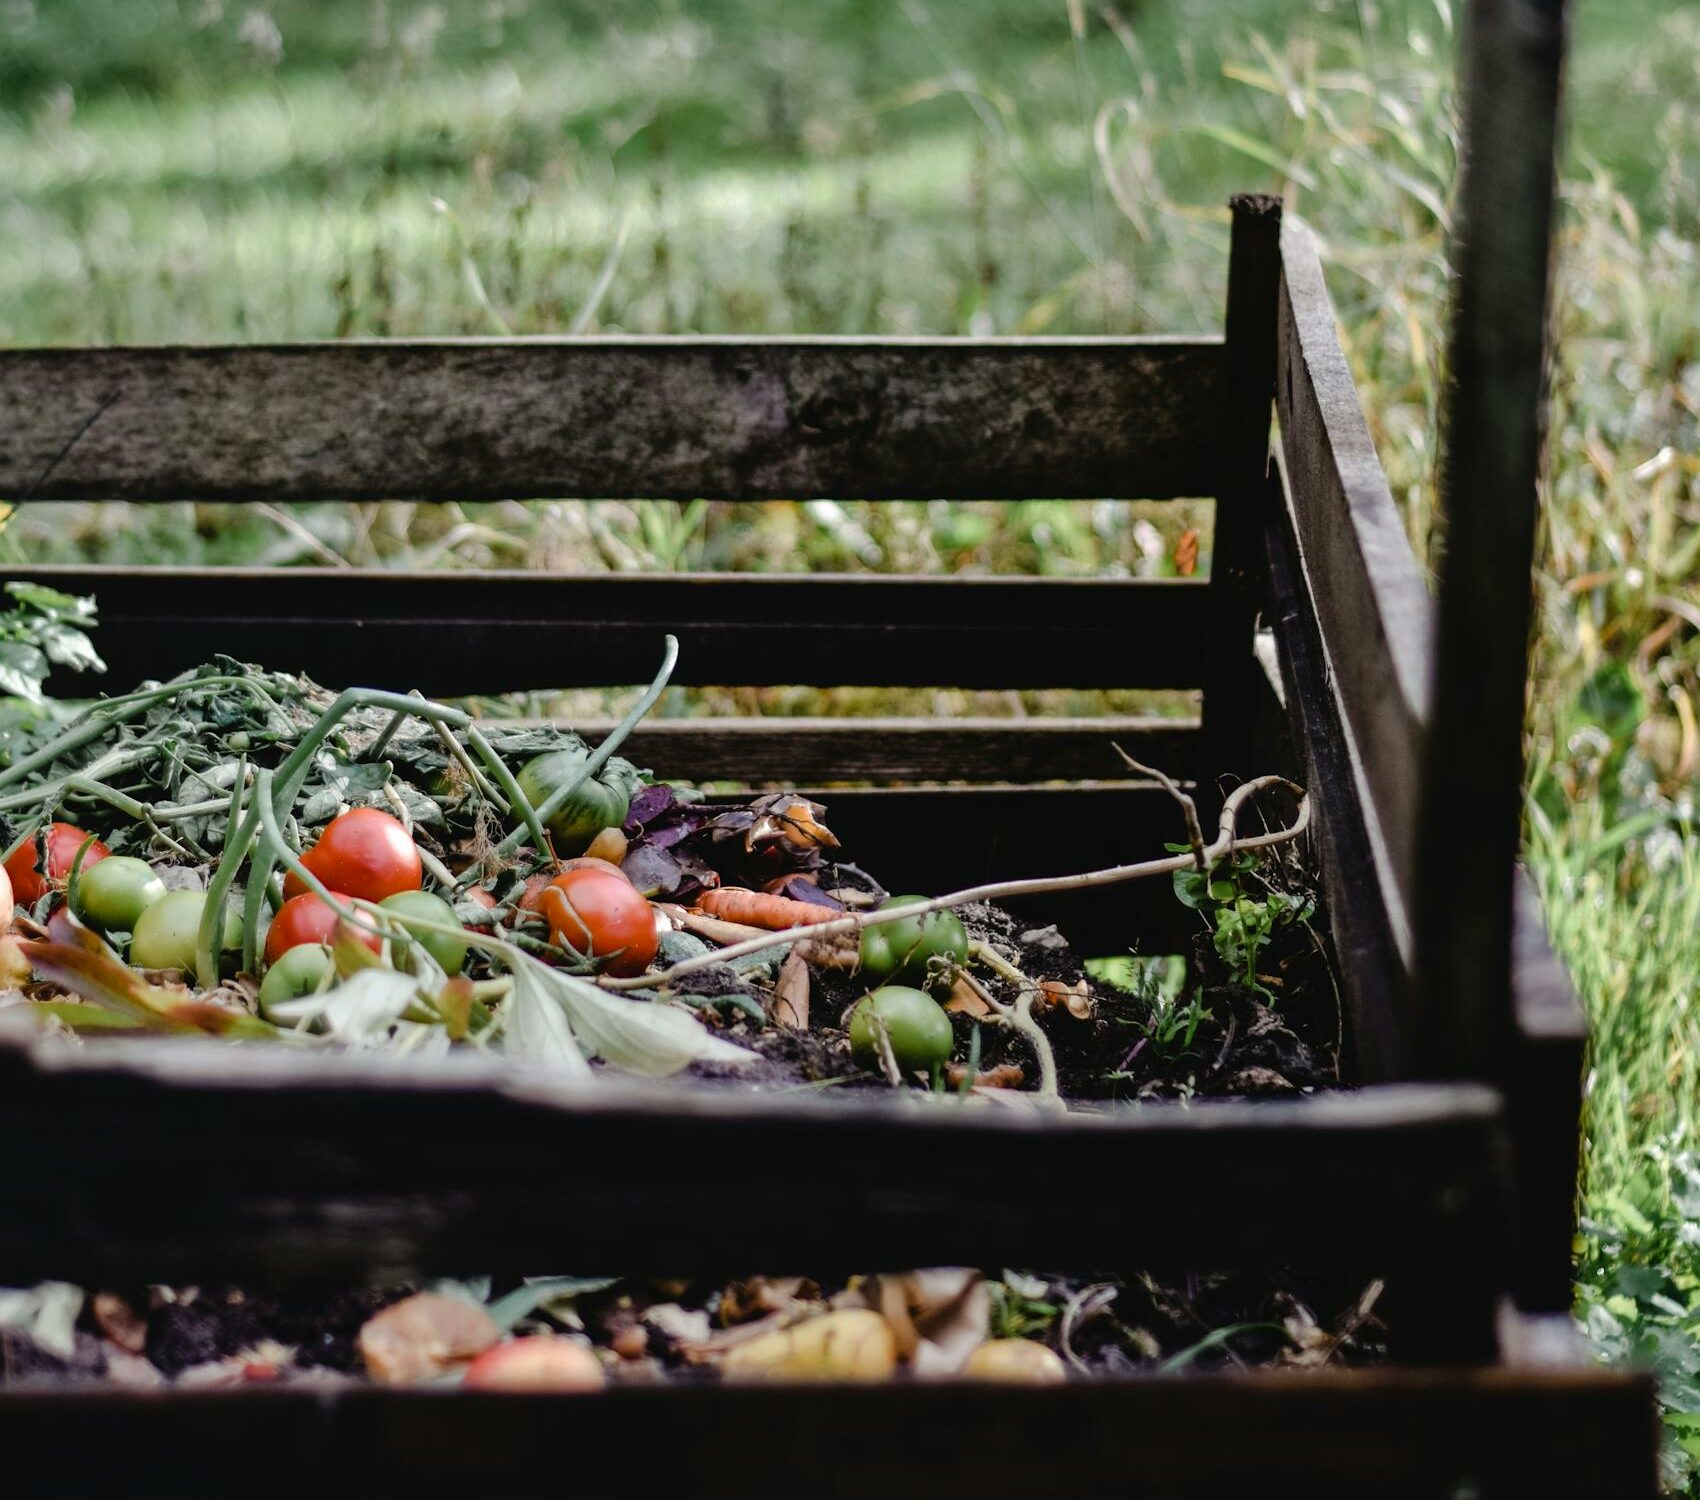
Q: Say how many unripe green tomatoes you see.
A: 7